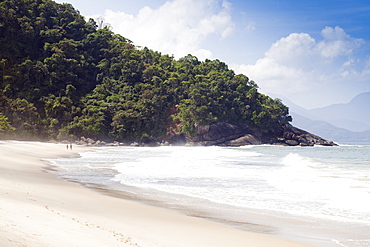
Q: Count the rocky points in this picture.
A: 1